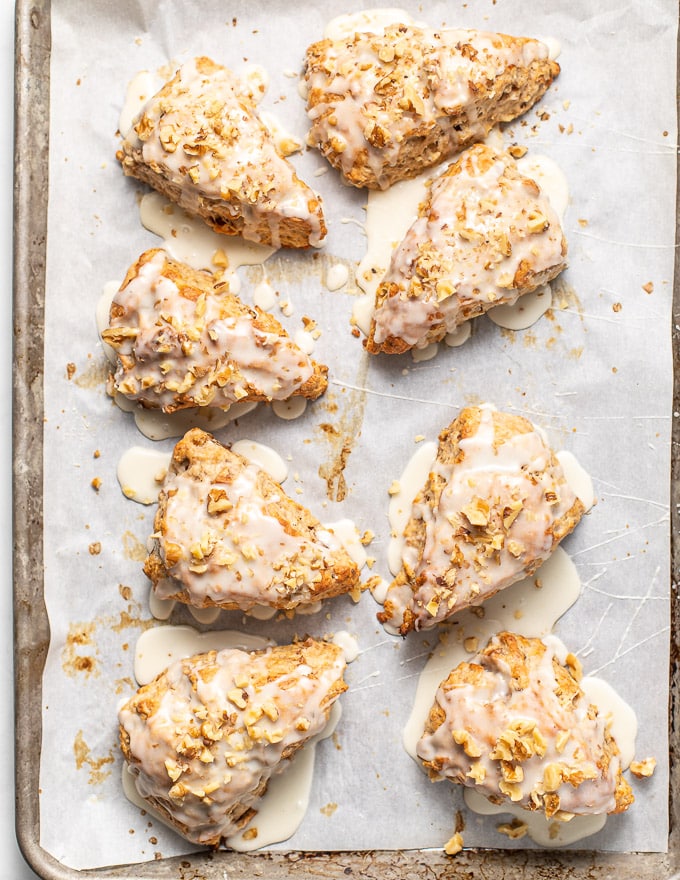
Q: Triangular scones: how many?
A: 8